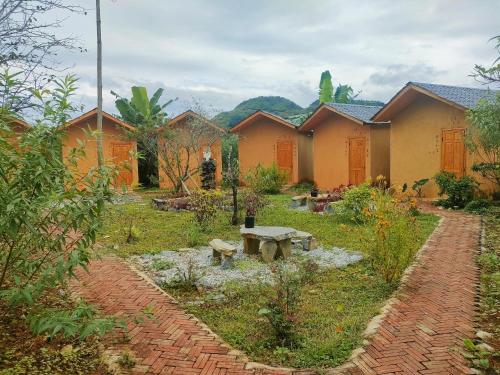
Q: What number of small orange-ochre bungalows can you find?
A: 6